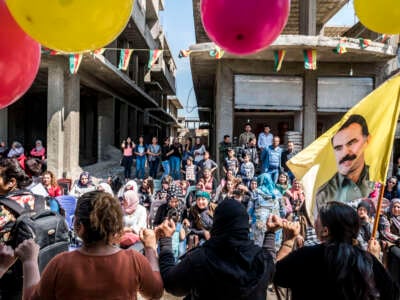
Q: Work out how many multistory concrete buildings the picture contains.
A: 2